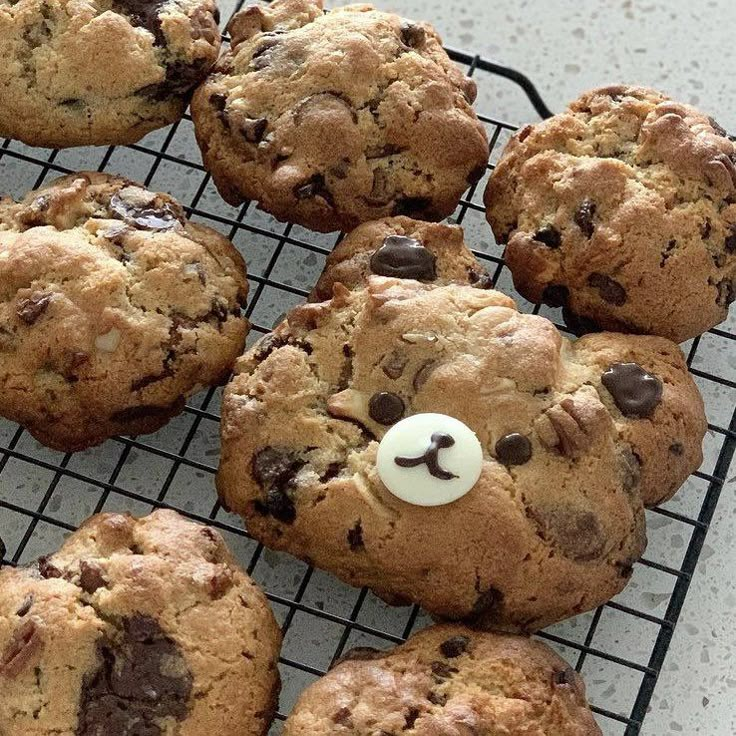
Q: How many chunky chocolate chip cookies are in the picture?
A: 7